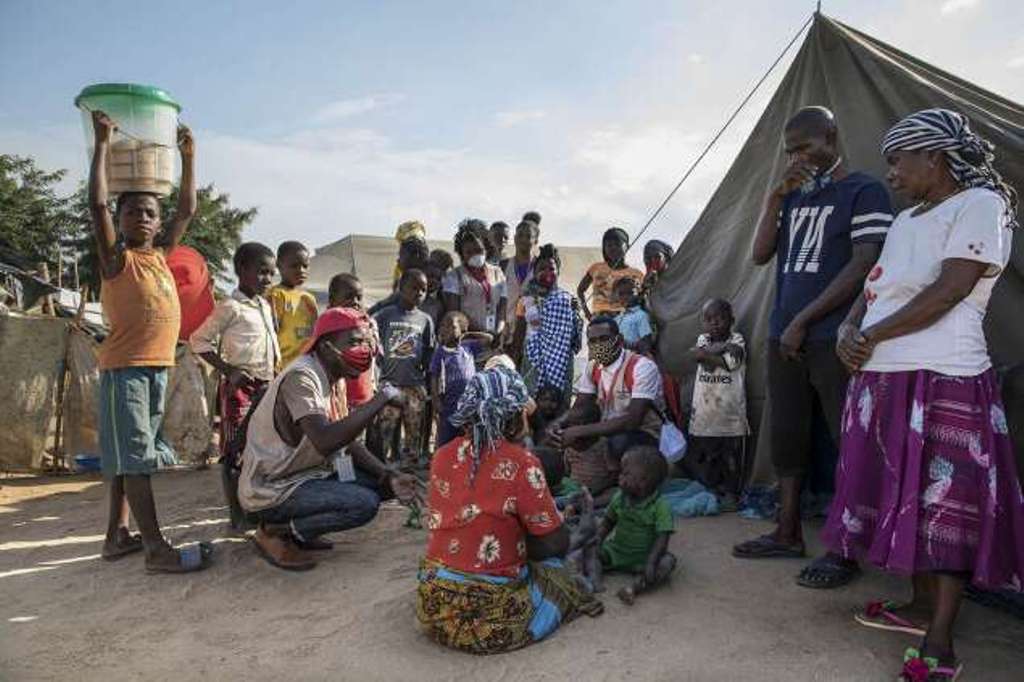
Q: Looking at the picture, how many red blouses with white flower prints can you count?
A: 1